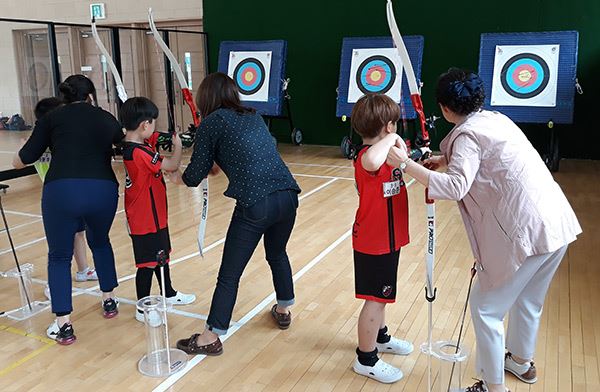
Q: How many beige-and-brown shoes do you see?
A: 2